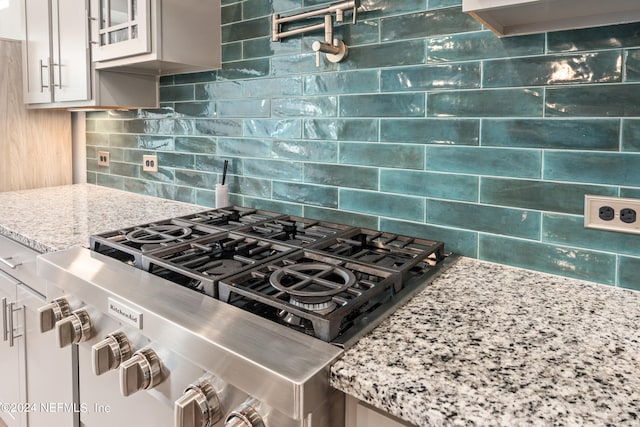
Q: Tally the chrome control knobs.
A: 6